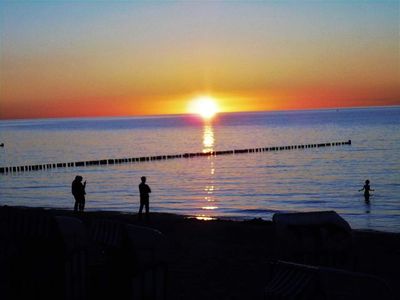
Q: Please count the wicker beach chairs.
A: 4